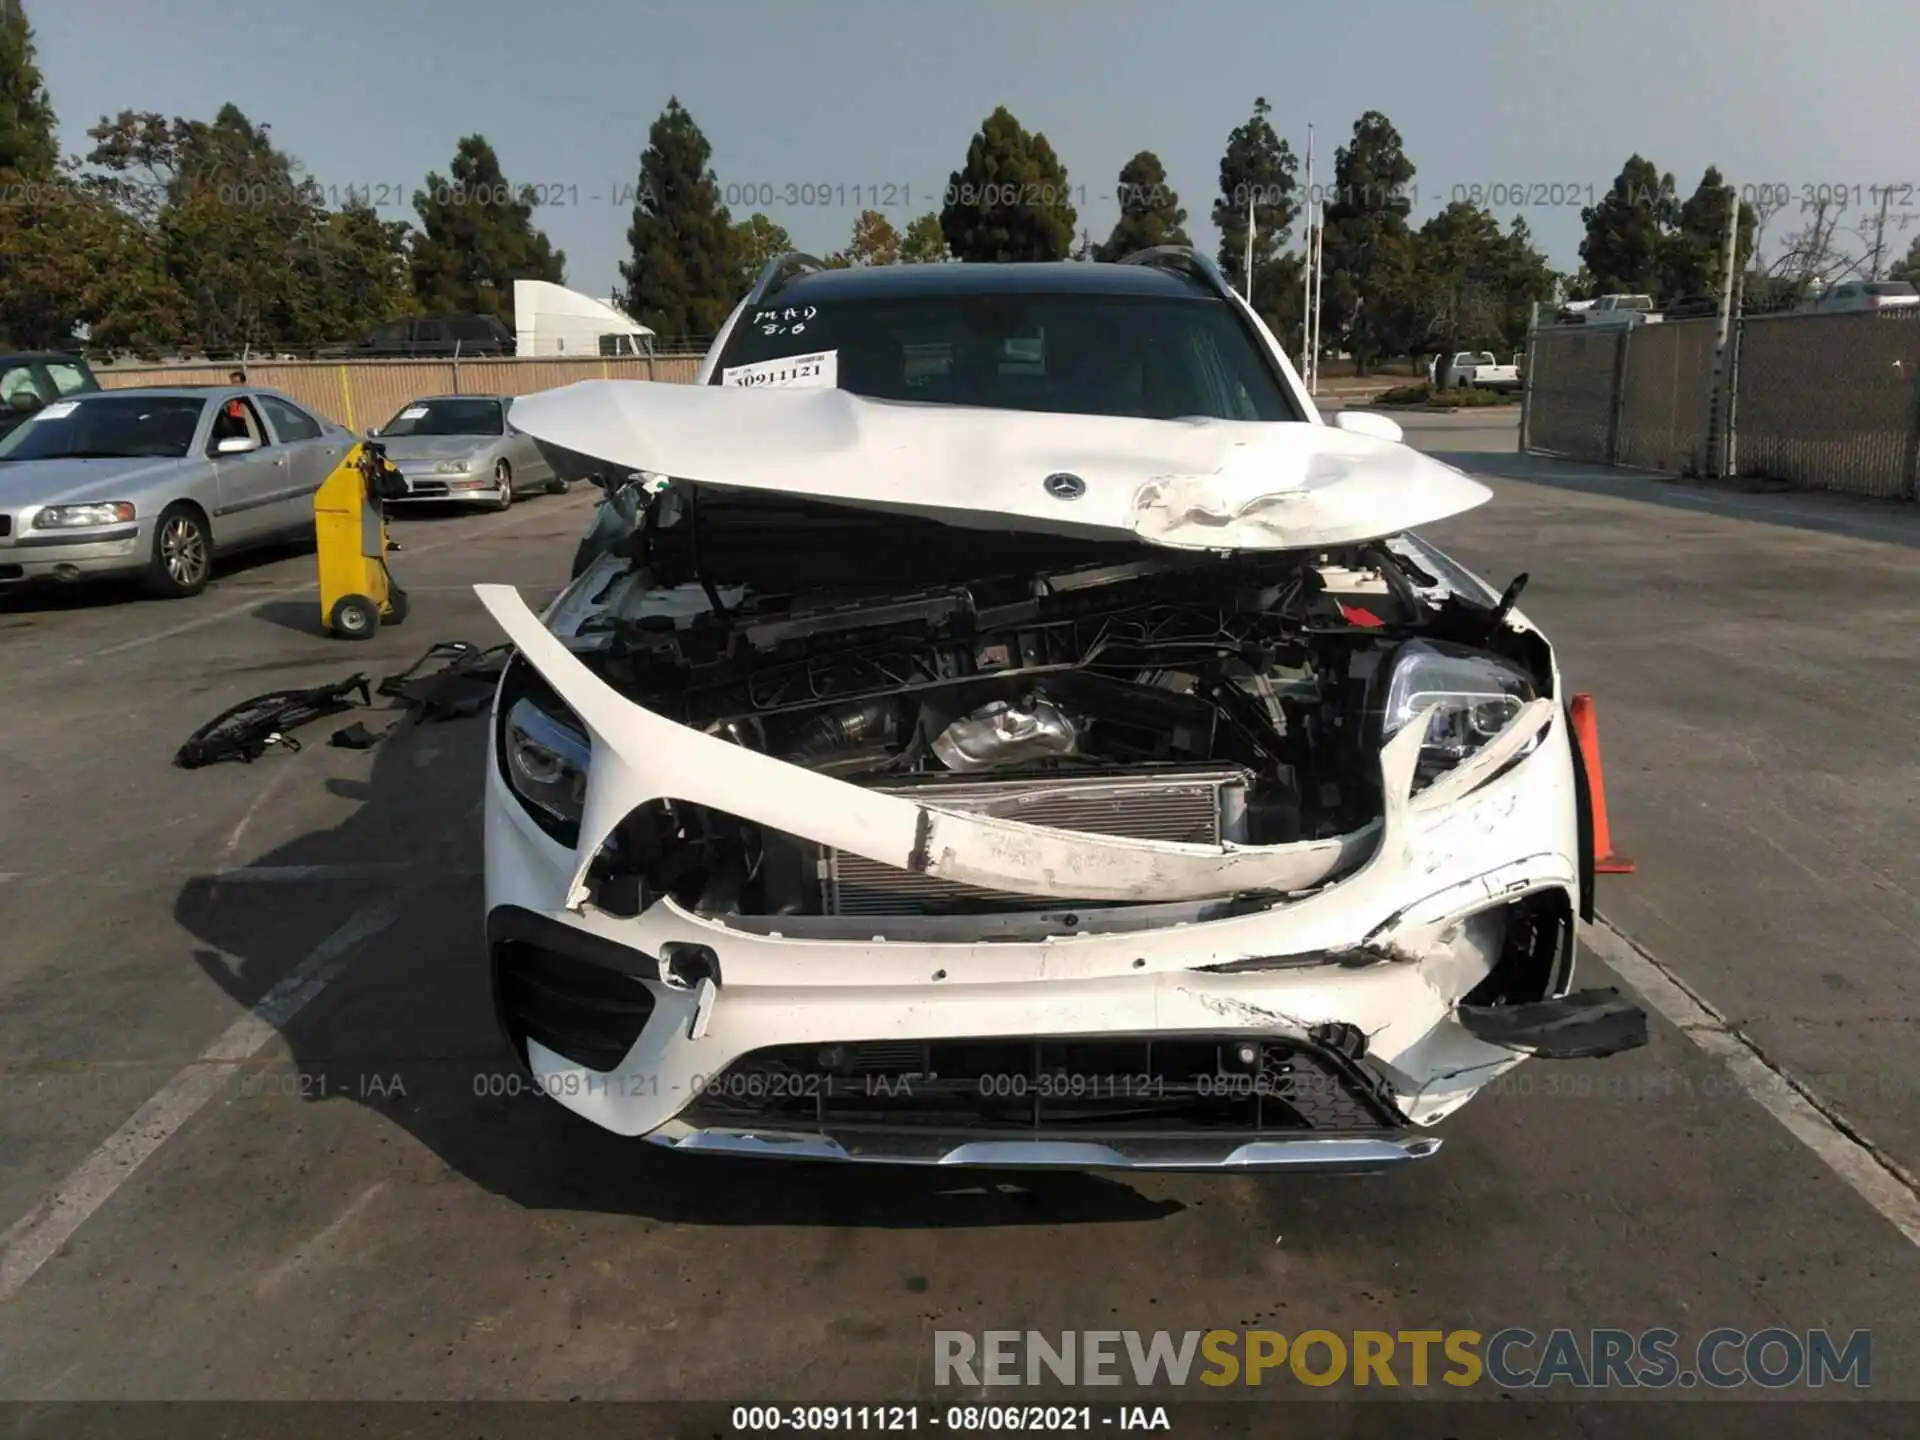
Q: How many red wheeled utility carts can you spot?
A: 0